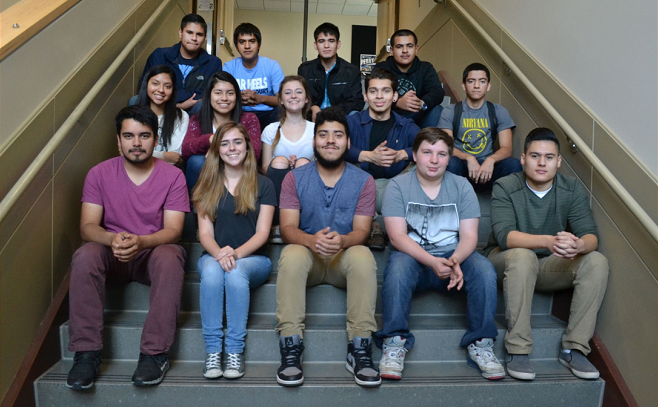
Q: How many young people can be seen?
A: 14